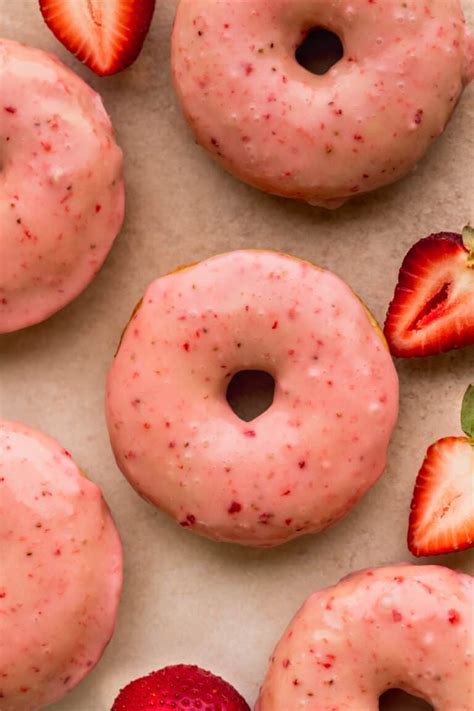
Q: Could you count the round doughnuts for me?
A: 5